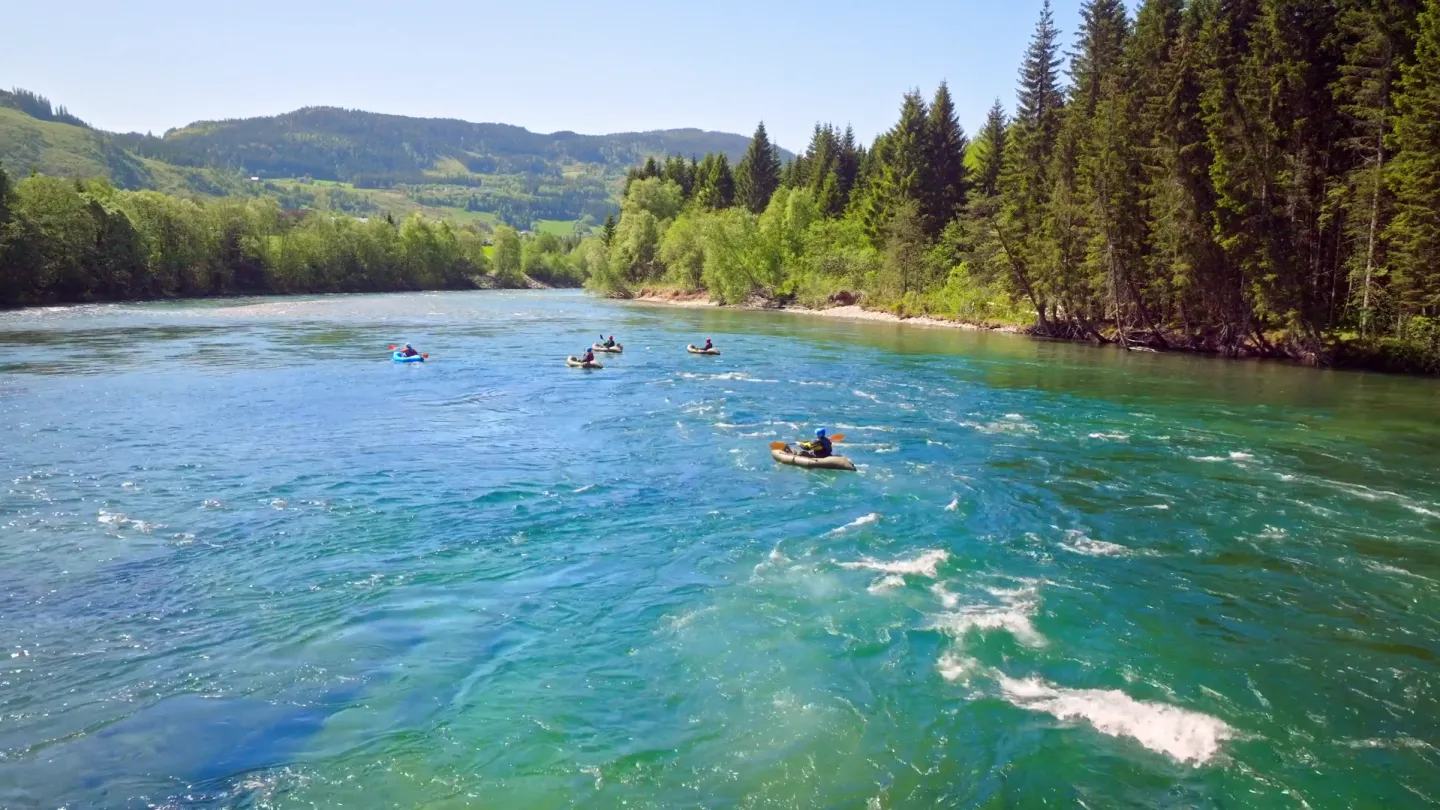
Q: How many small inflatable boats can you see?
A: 5